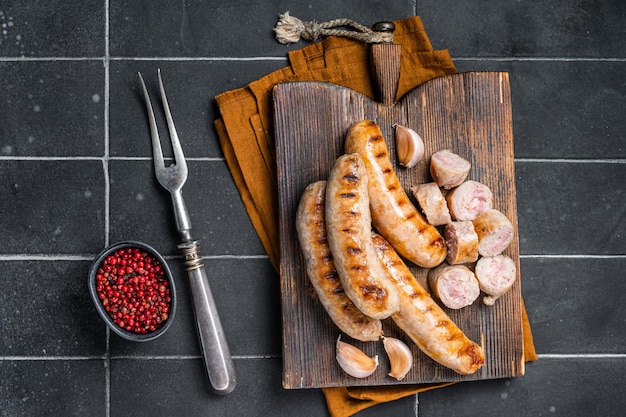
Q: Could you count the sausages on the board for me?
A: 4